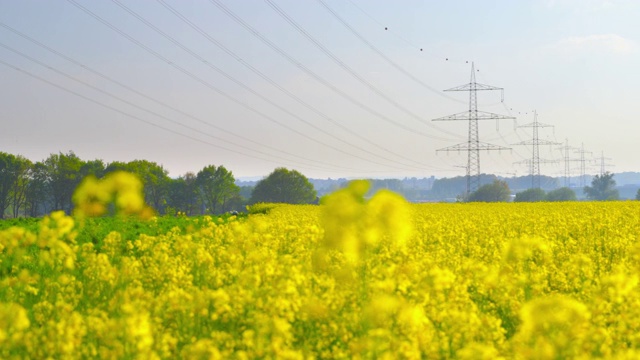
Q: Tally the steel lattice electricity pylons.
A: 5